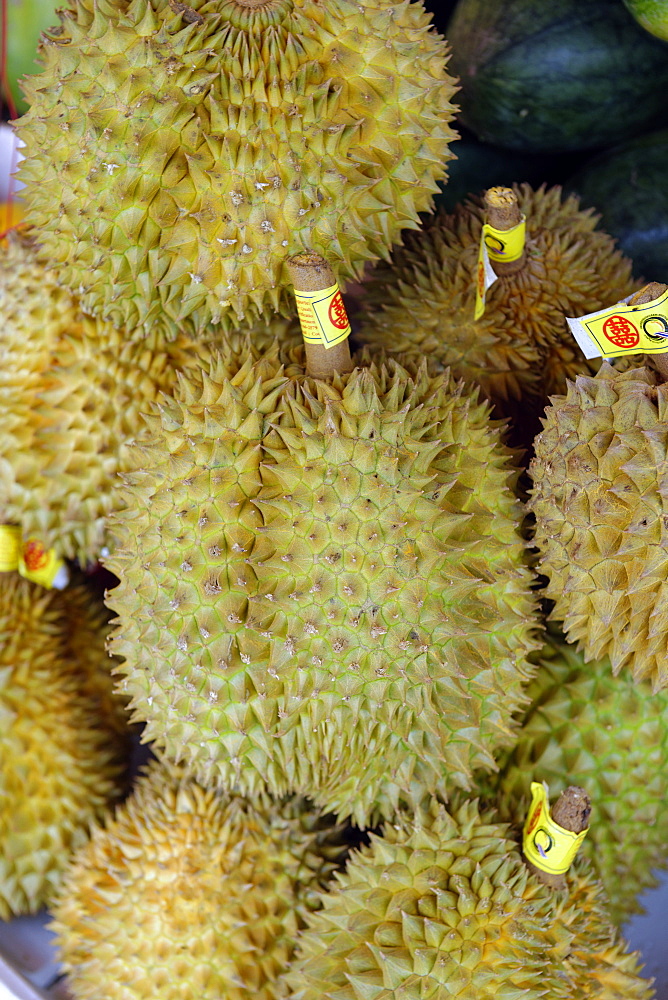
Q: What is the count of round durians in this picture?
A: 9